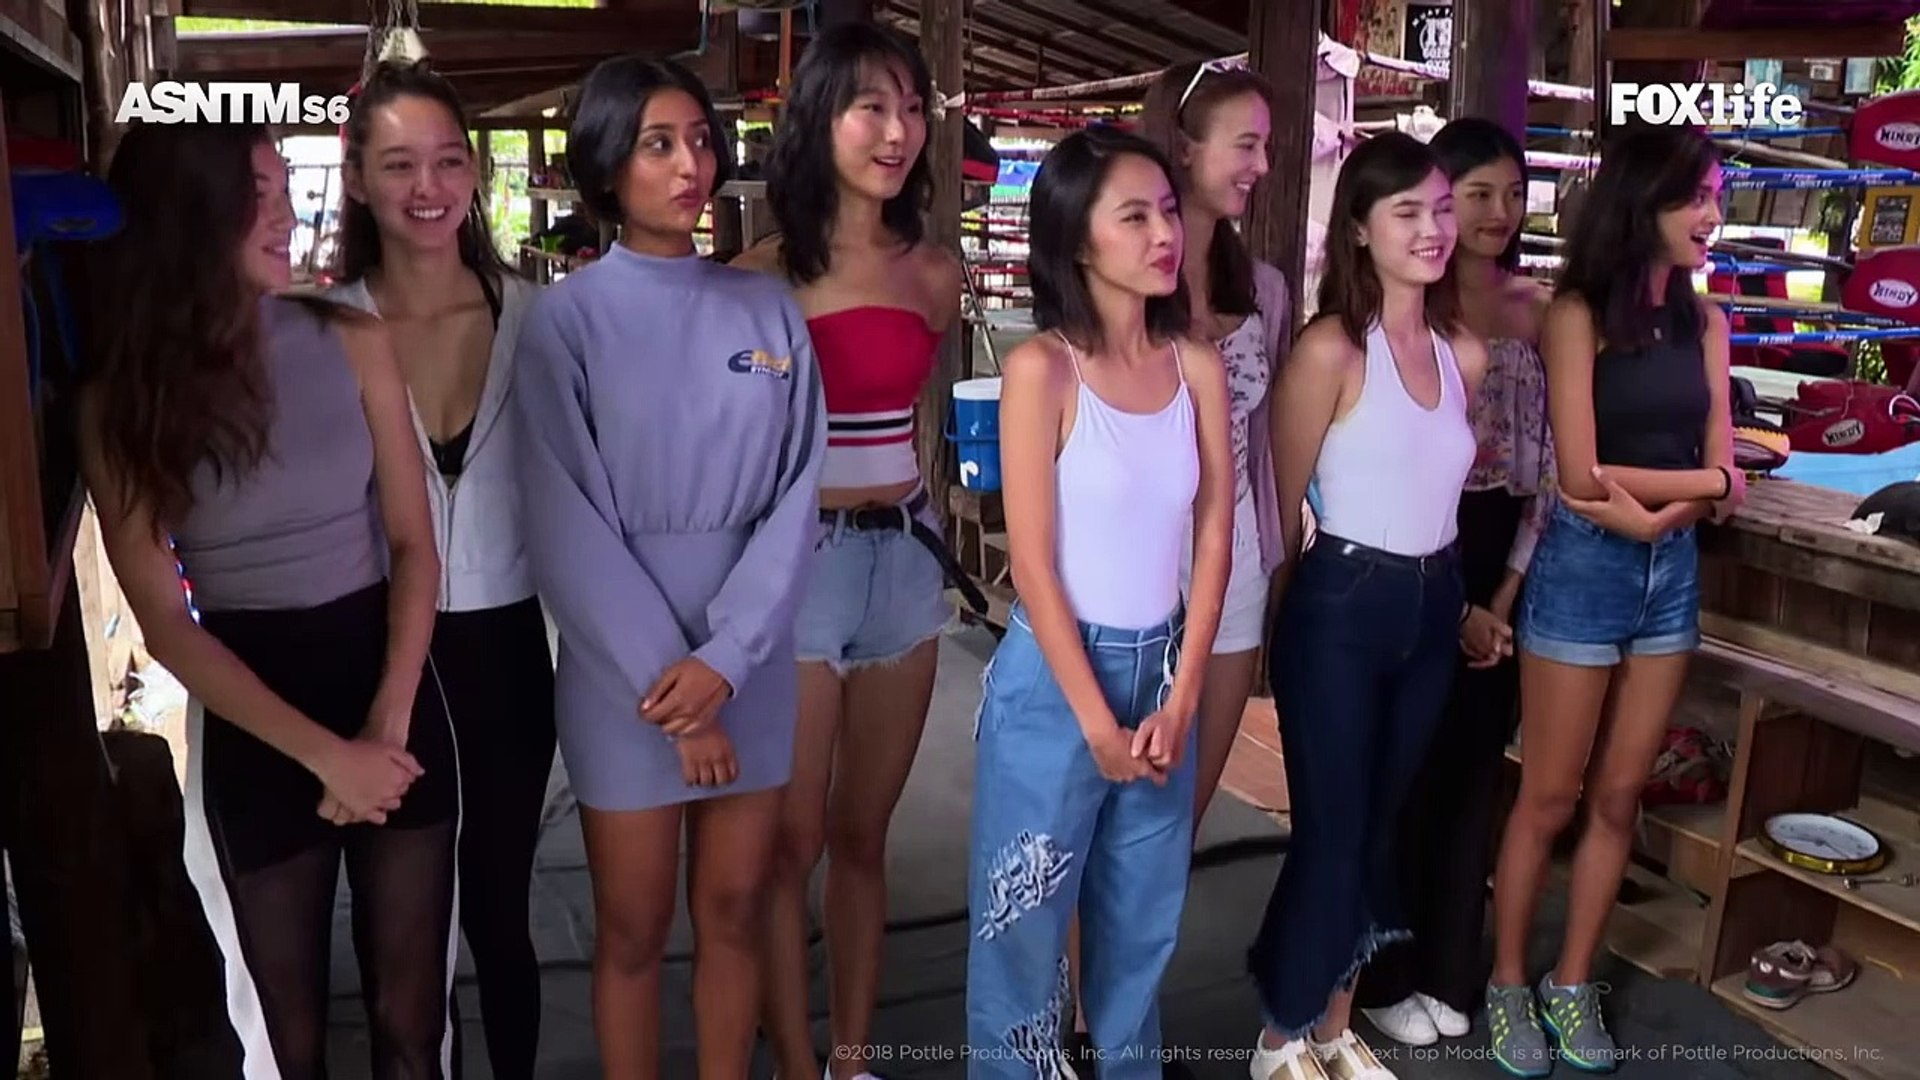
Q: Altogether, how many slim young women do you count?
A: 9